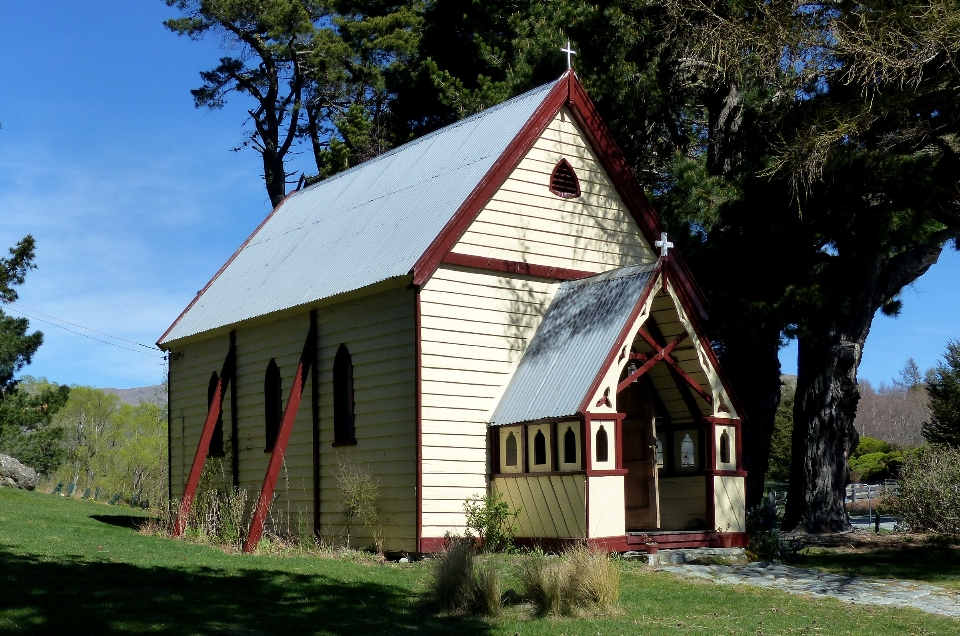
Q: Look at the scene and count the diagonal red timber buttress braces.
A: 2